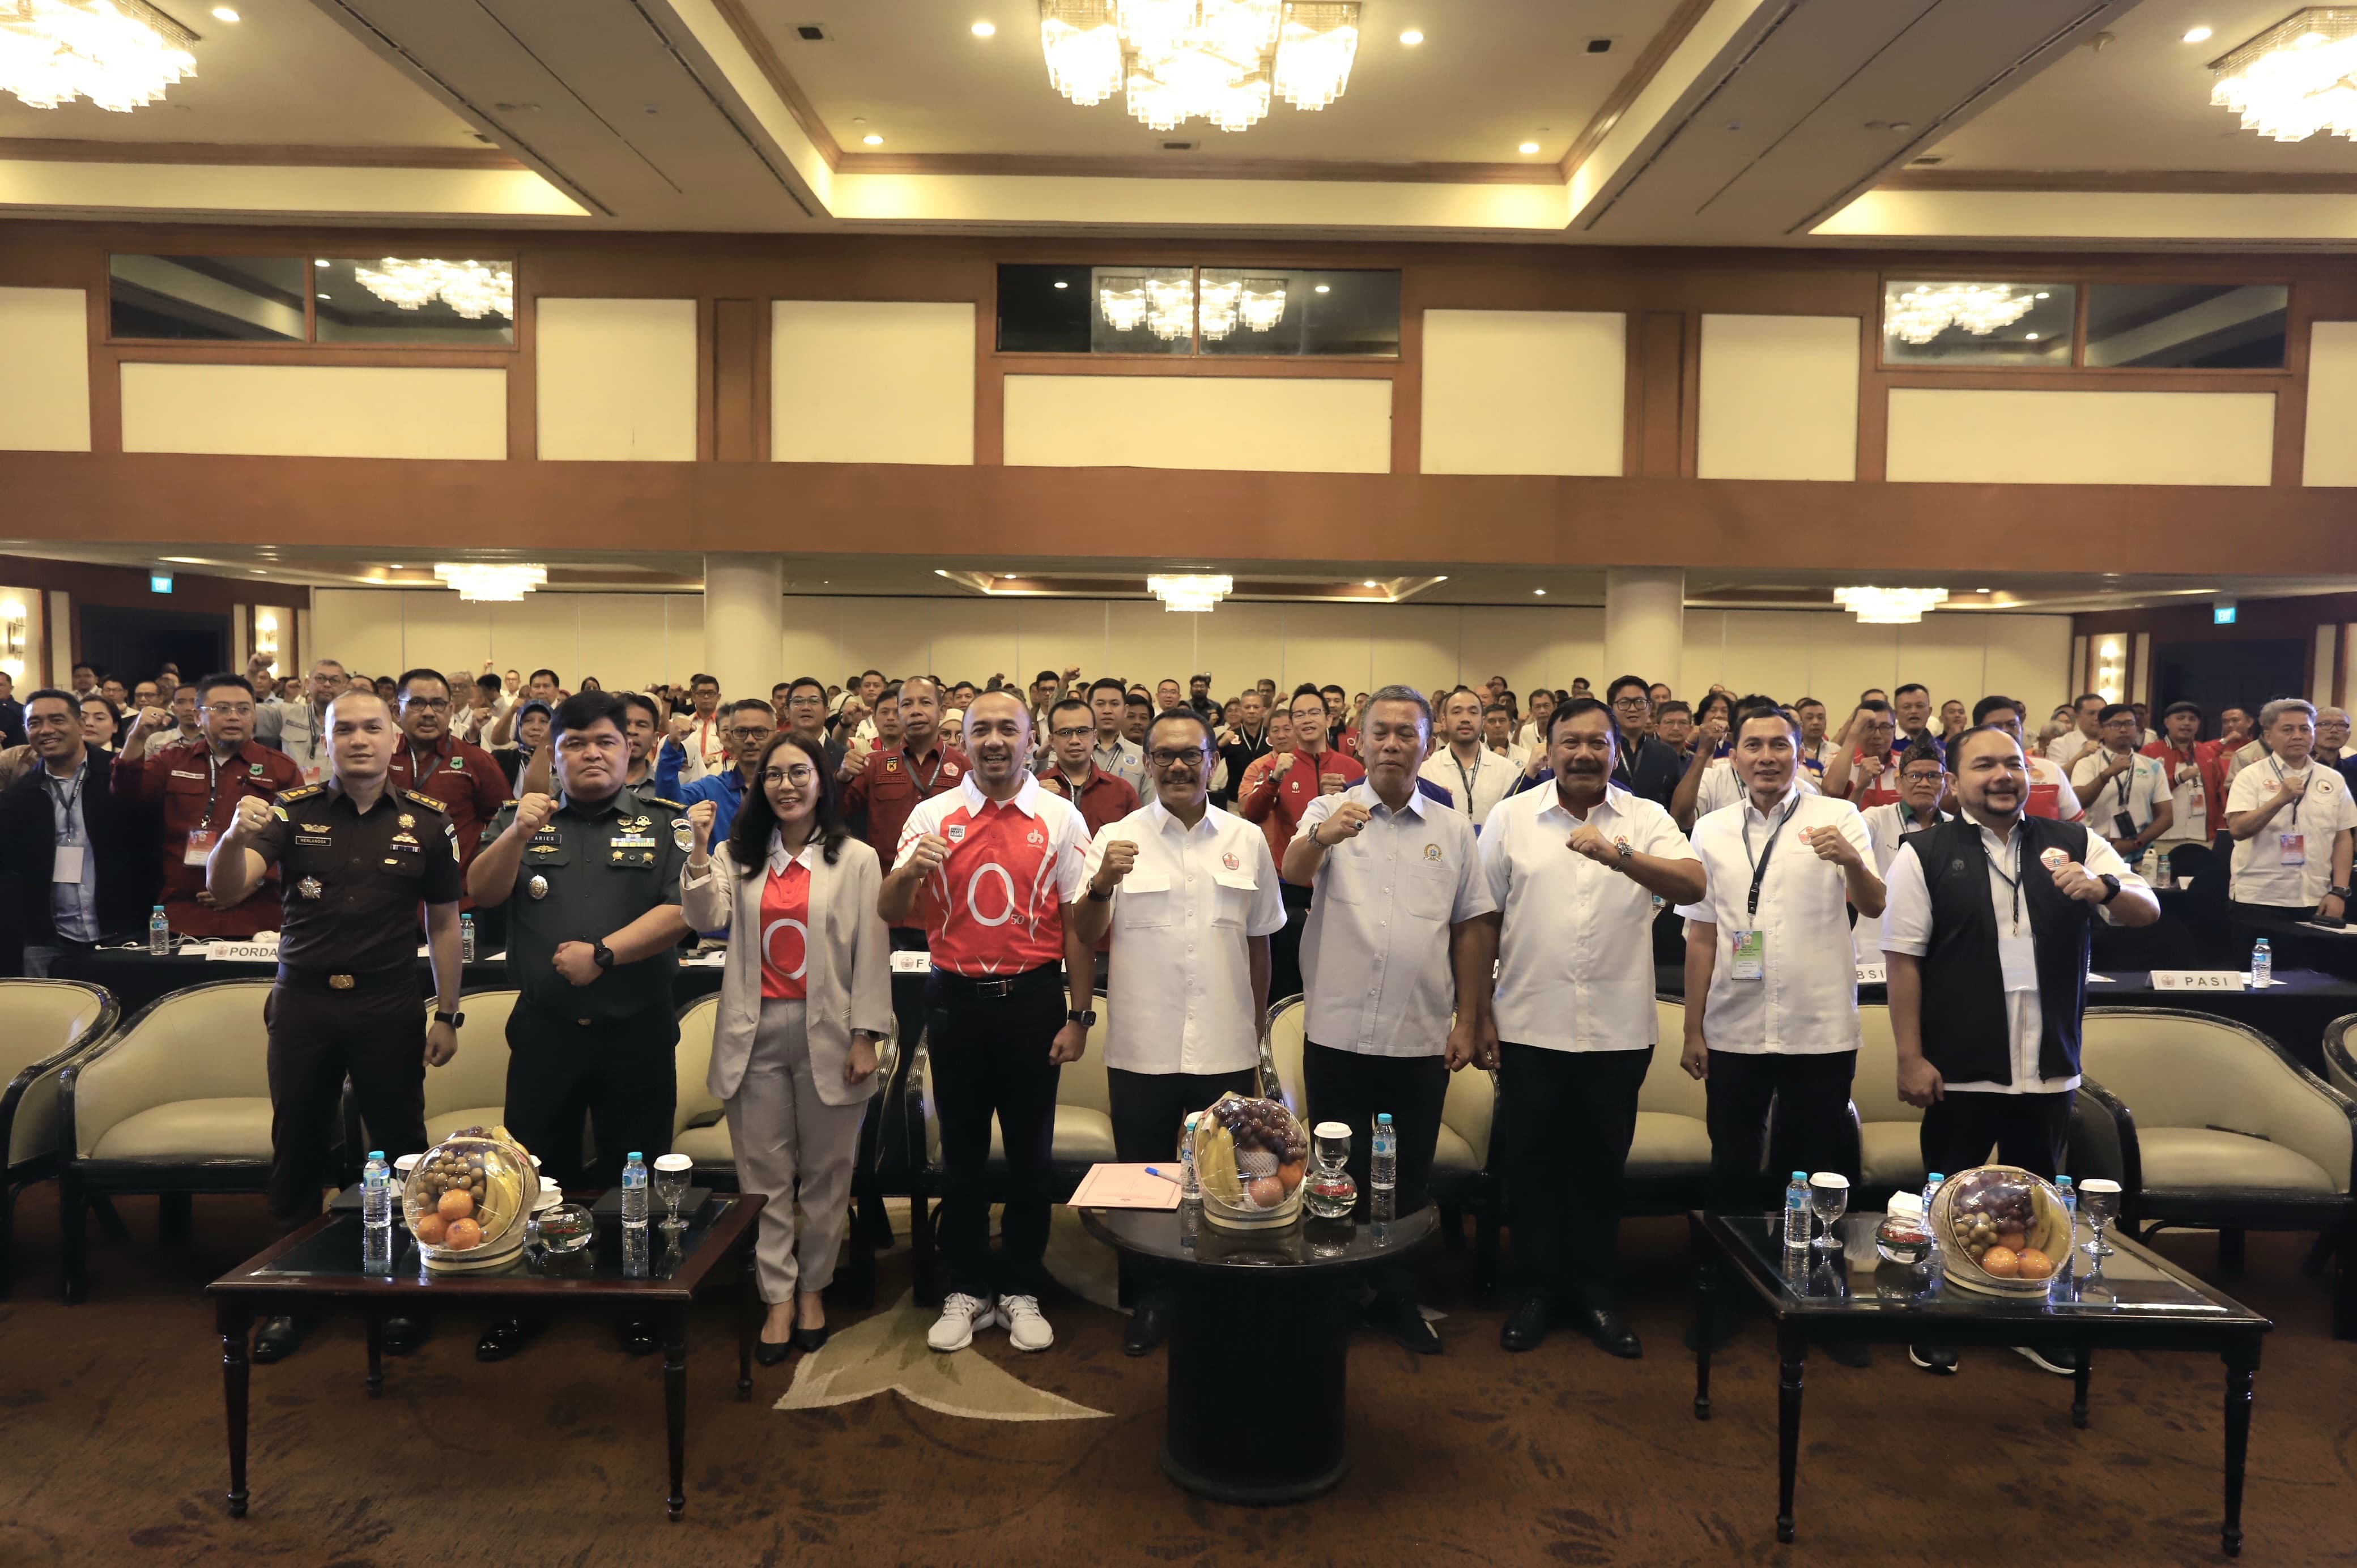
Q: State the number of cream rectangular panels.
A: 9